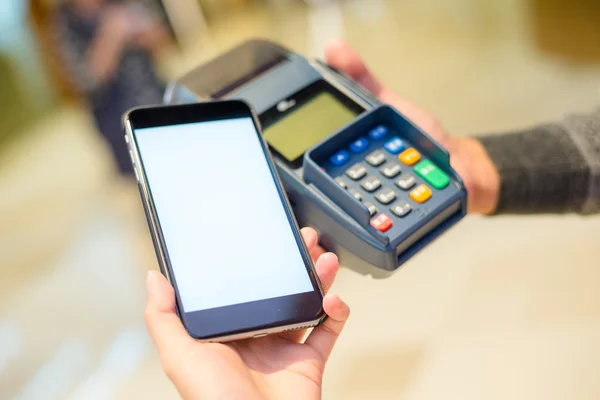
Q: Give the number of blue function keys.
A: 4